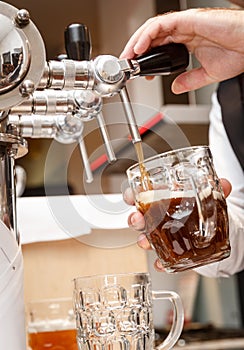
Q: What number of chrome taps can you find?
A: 3